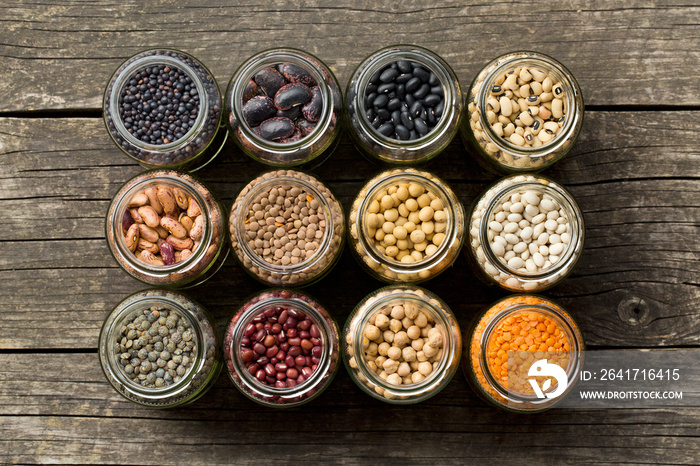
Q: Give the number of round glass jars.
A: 12